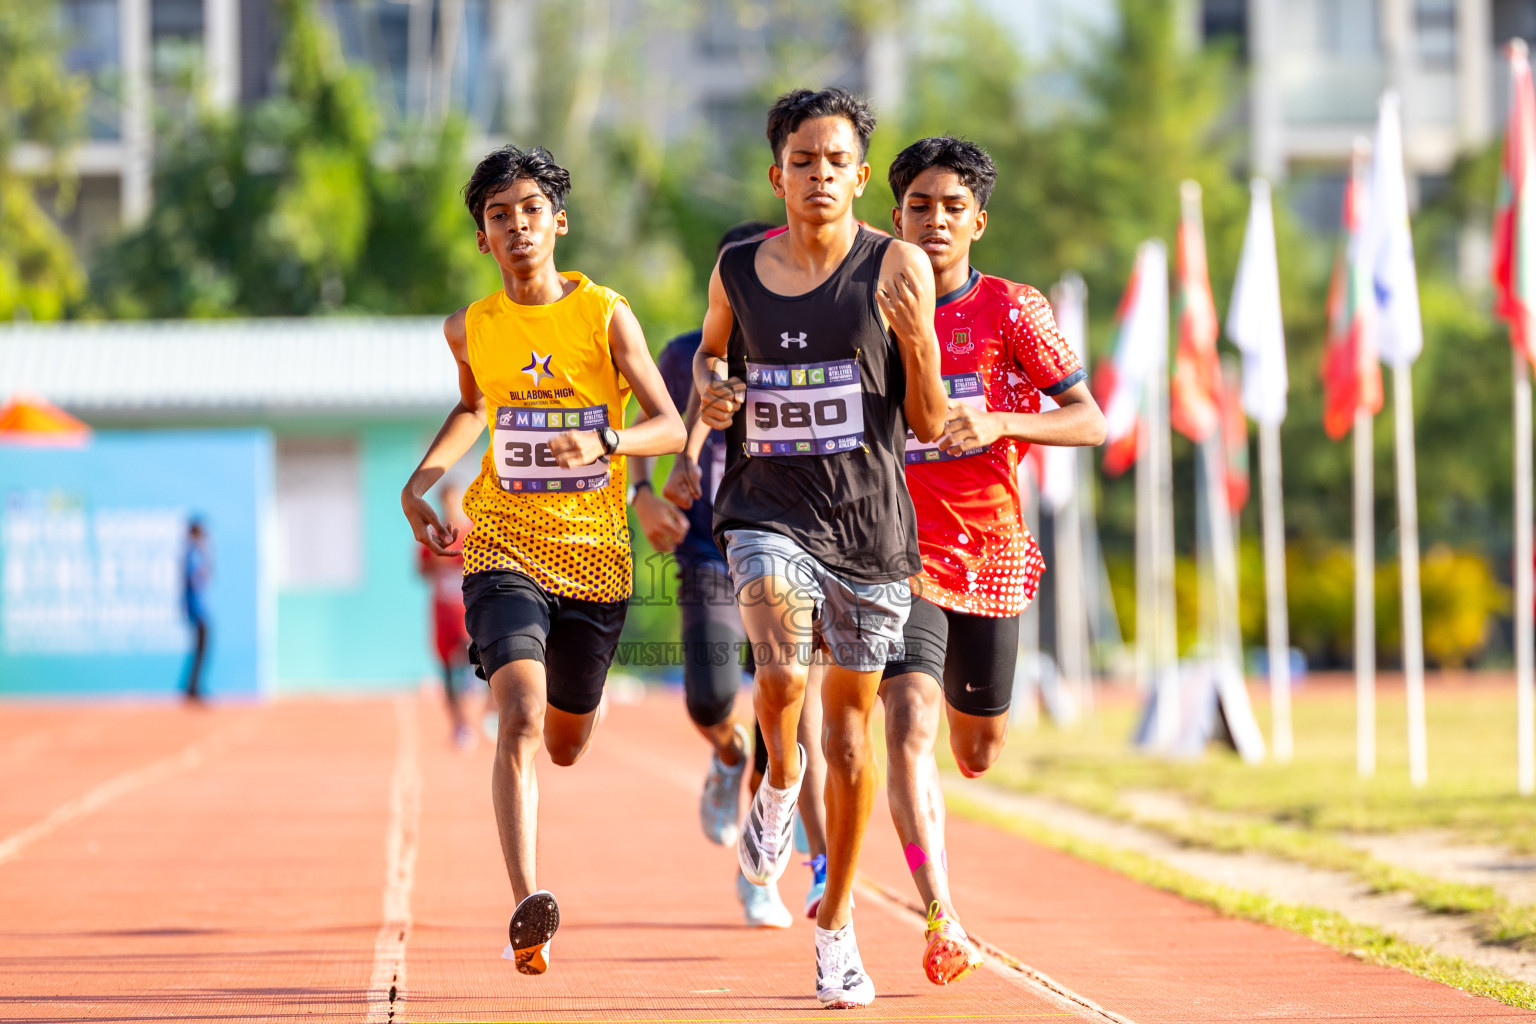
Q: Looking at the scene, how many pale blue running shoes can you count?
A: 2